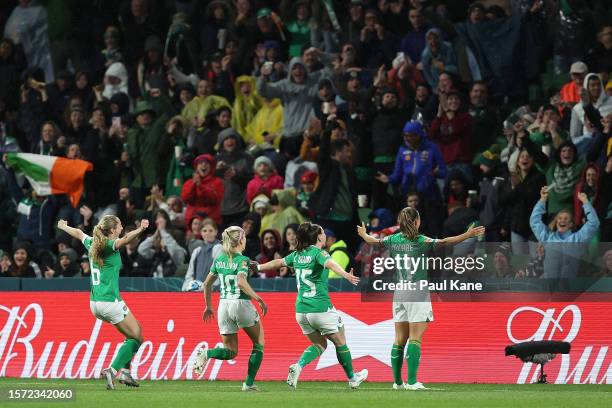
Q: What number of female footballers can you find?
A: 4